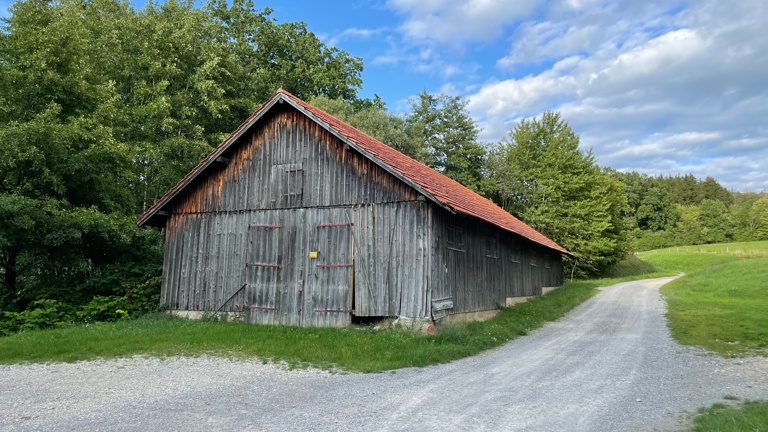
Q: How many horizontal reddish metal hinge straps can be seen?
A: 6